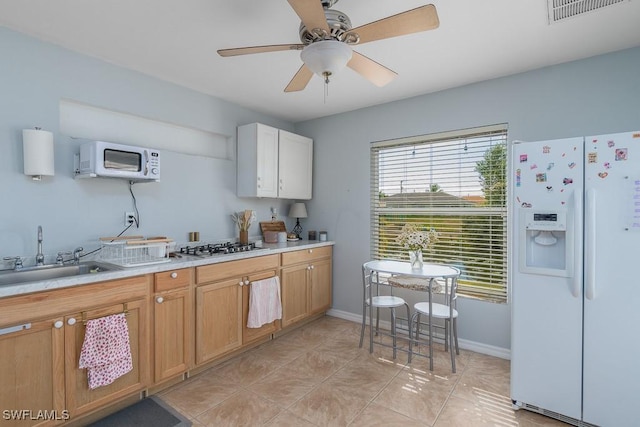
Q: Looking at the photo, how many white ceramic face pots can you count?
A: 0